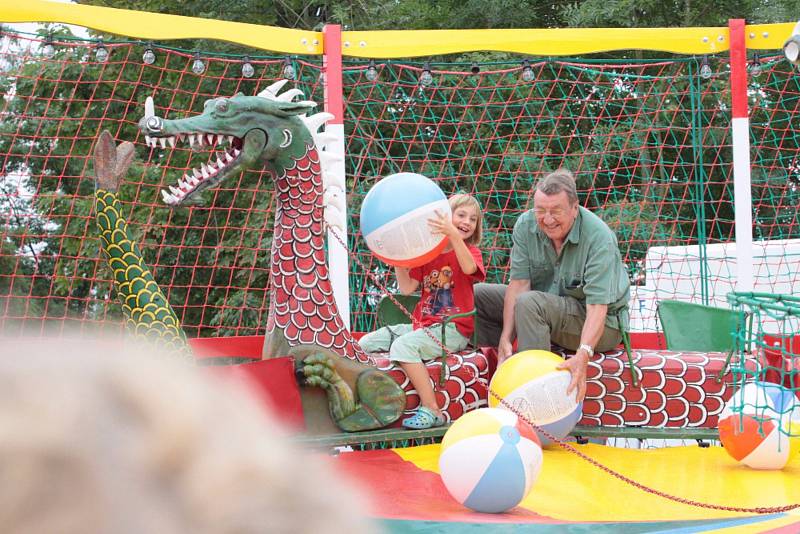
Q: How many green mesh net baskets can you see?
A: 1